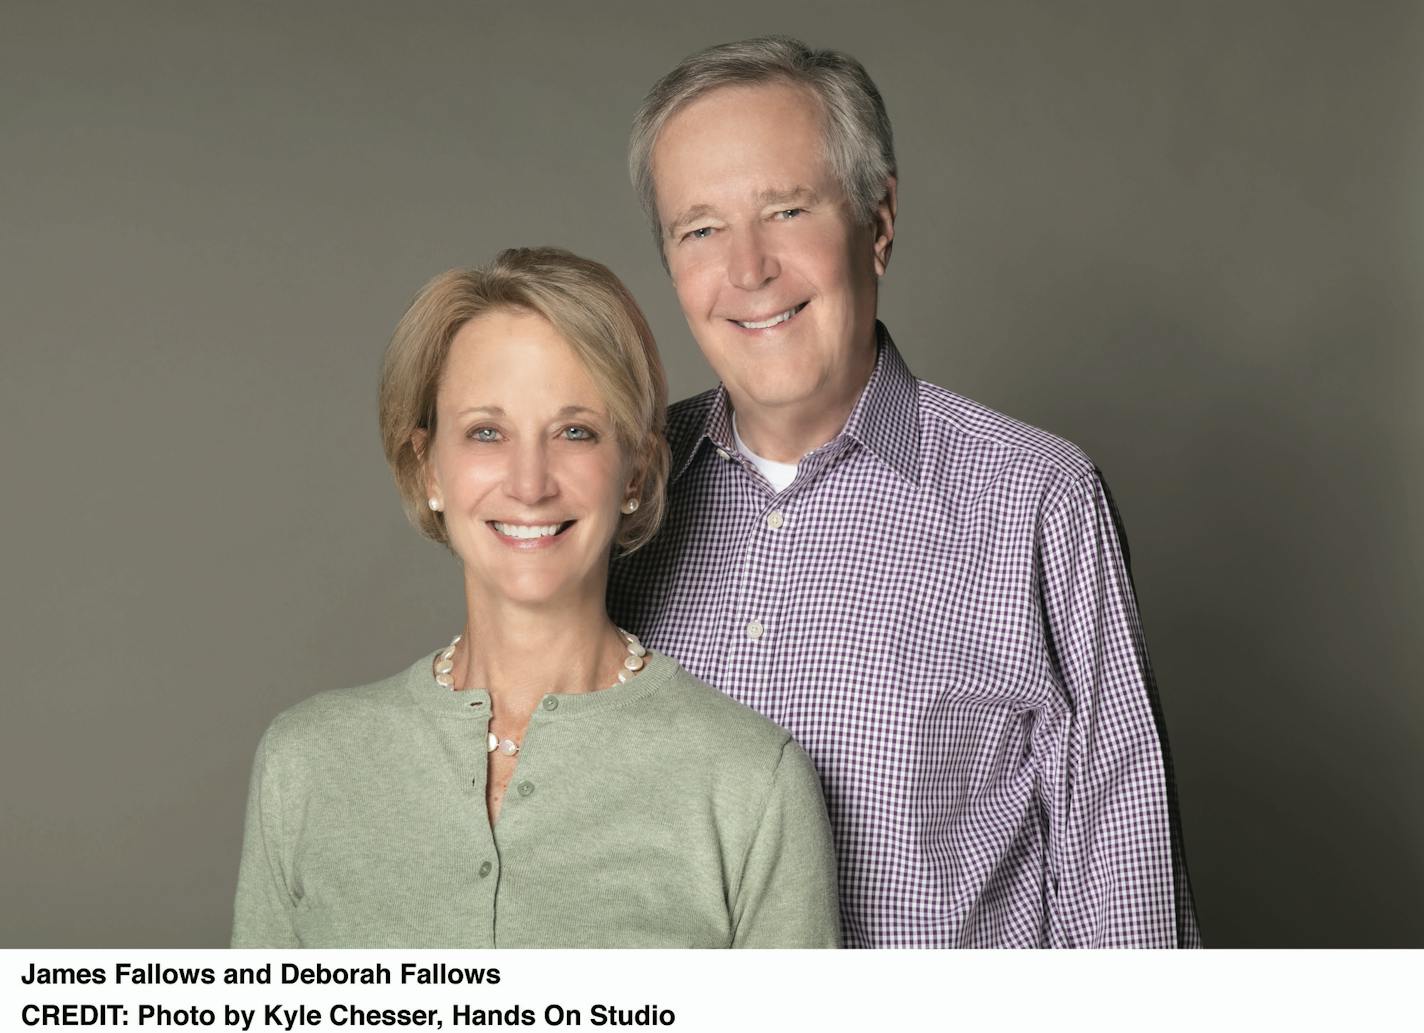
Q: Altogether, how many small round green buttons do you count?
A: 3